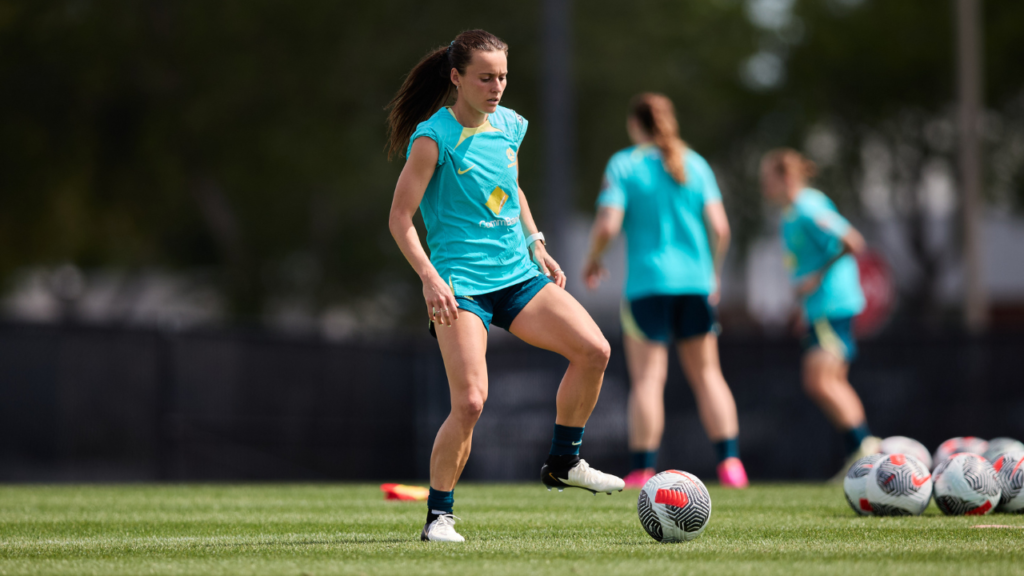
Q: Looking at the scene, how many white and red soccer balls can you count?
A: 8